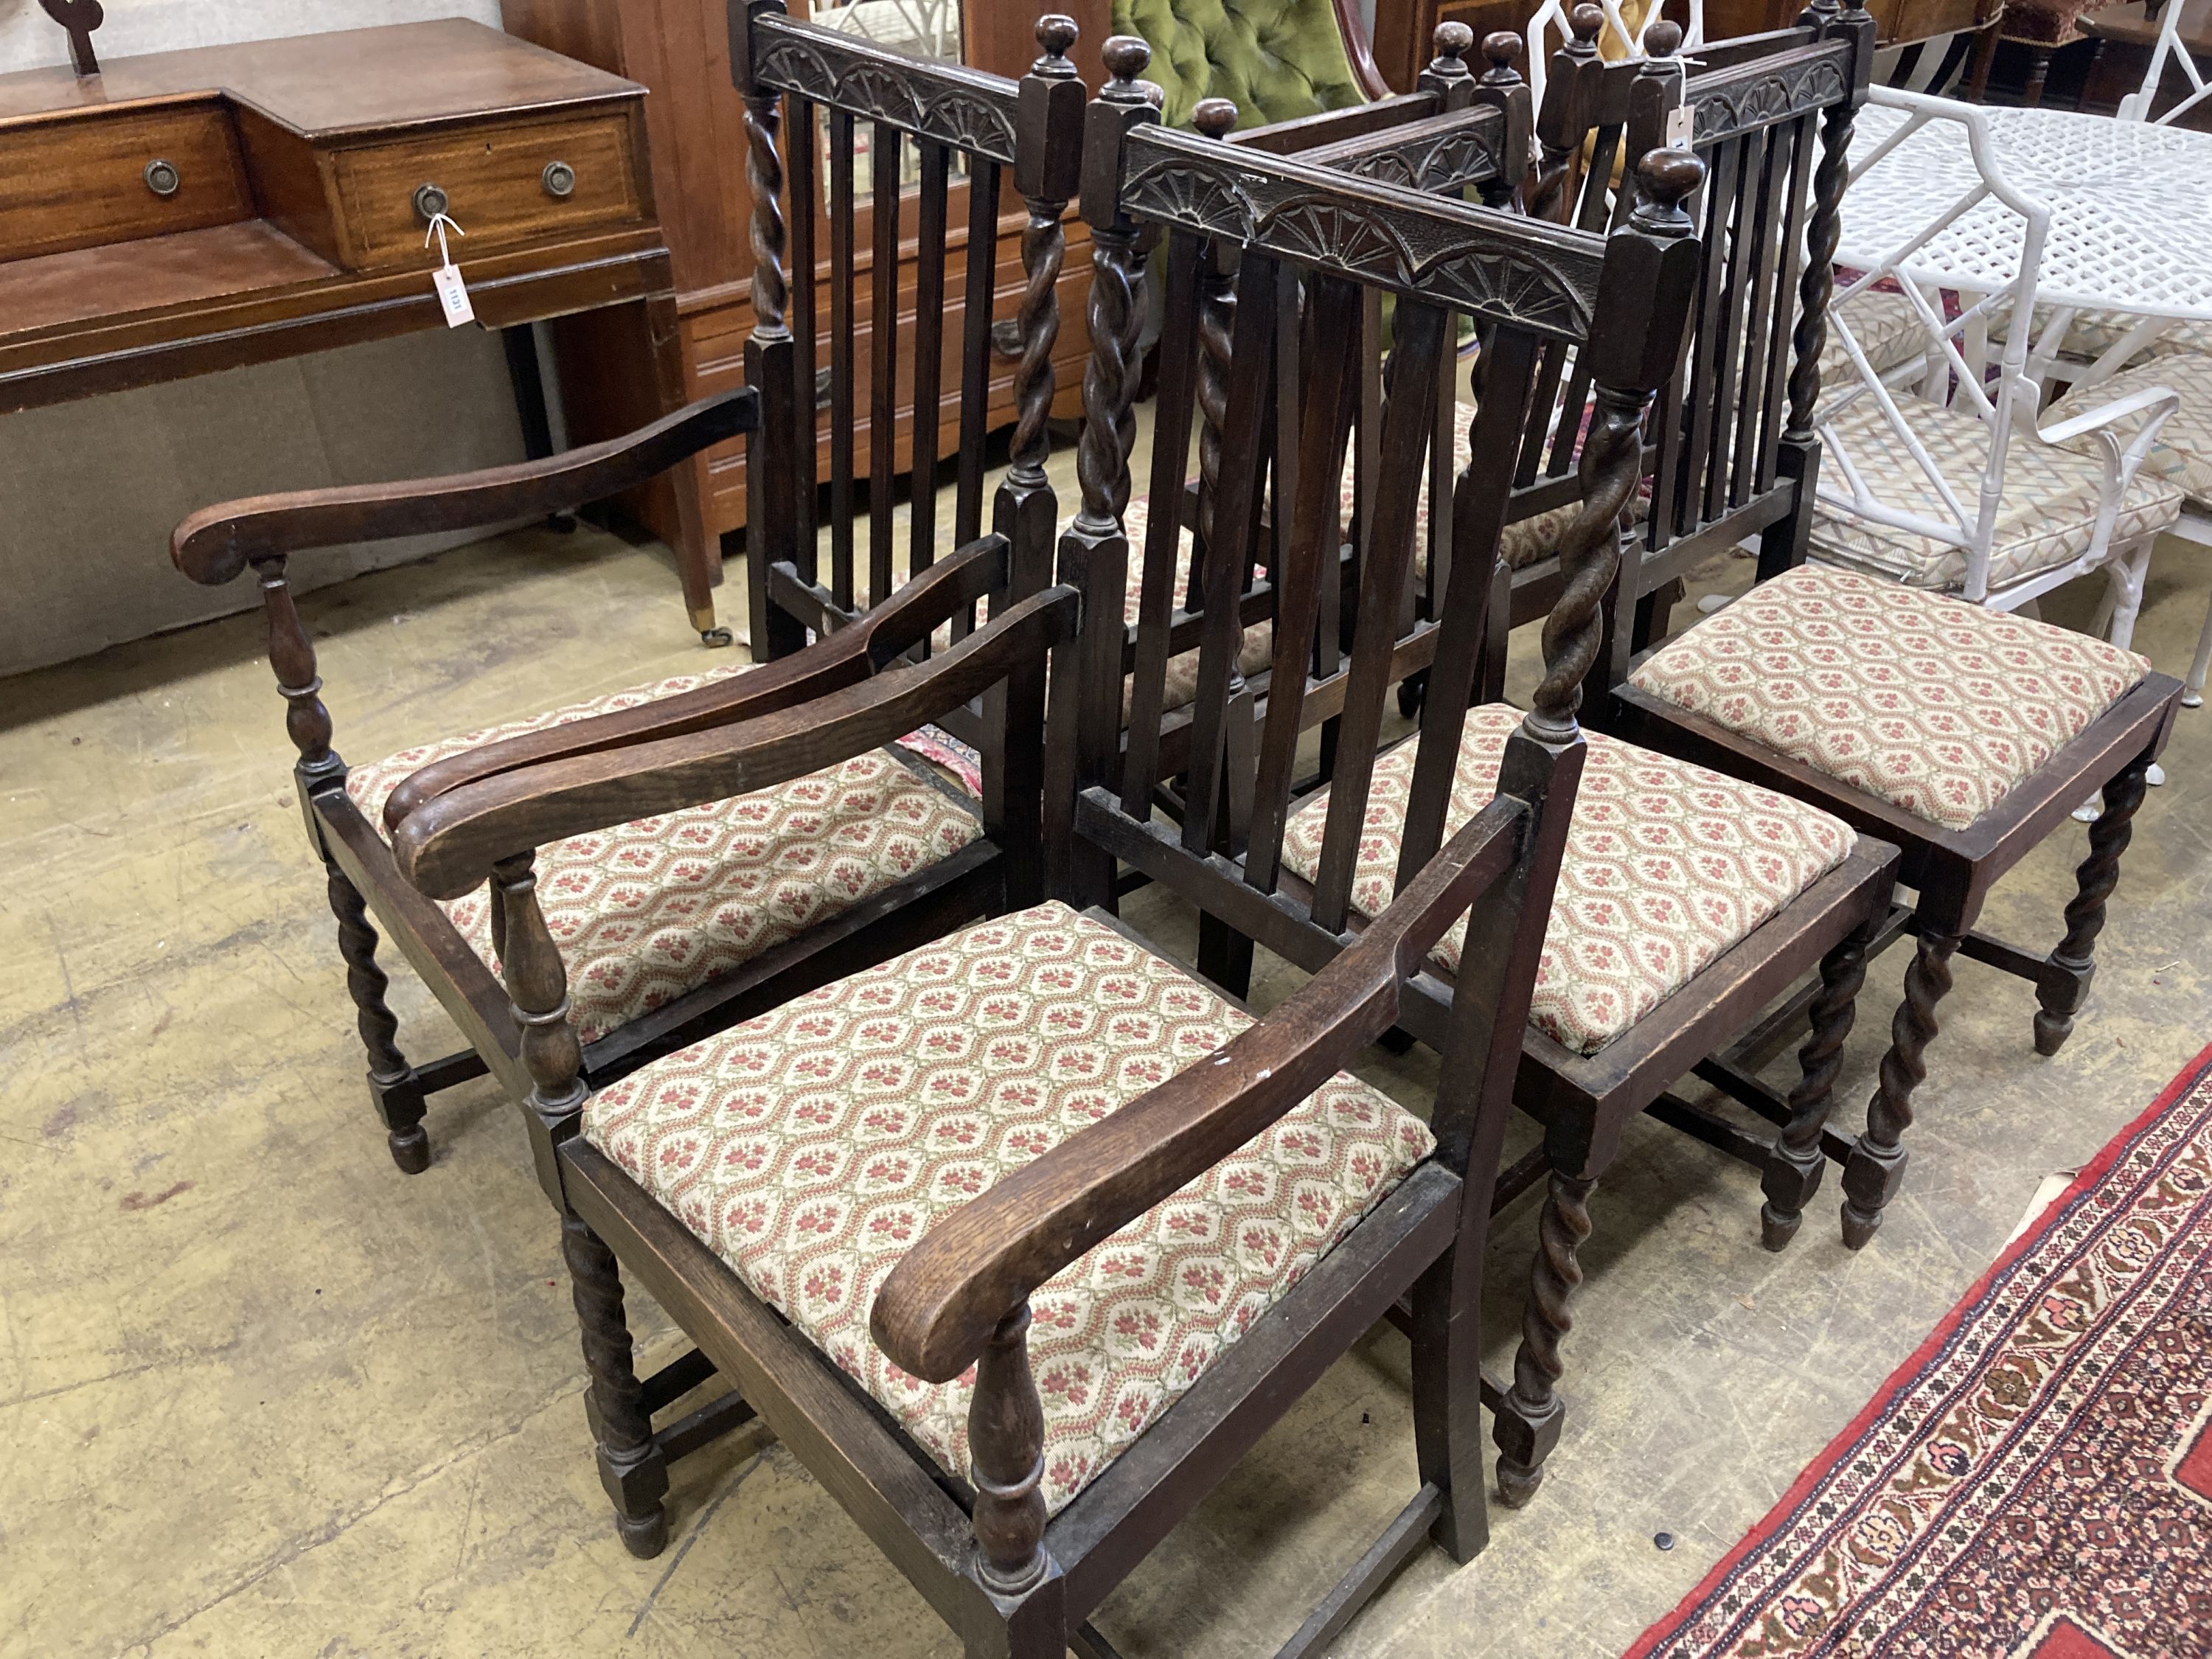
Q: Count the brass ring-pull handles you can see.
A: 3